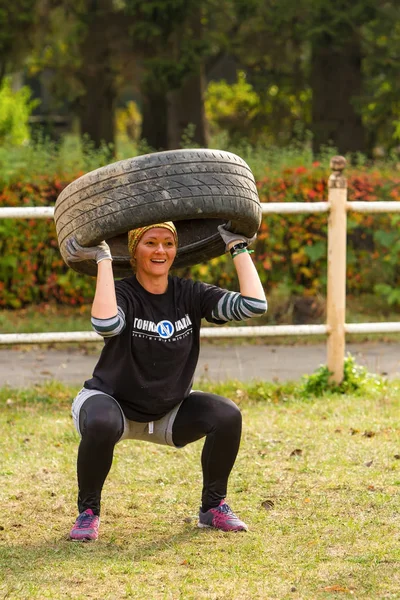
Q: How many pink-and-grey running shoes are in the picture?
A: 2